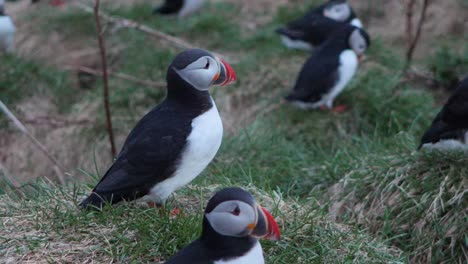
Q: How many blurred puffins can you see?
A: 5